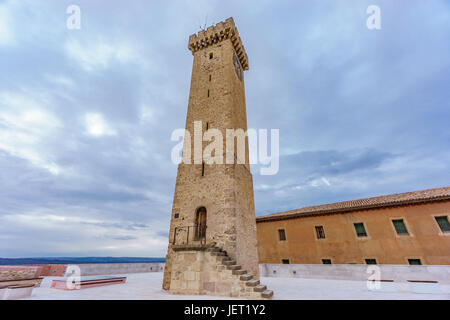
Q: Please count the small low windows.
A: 4